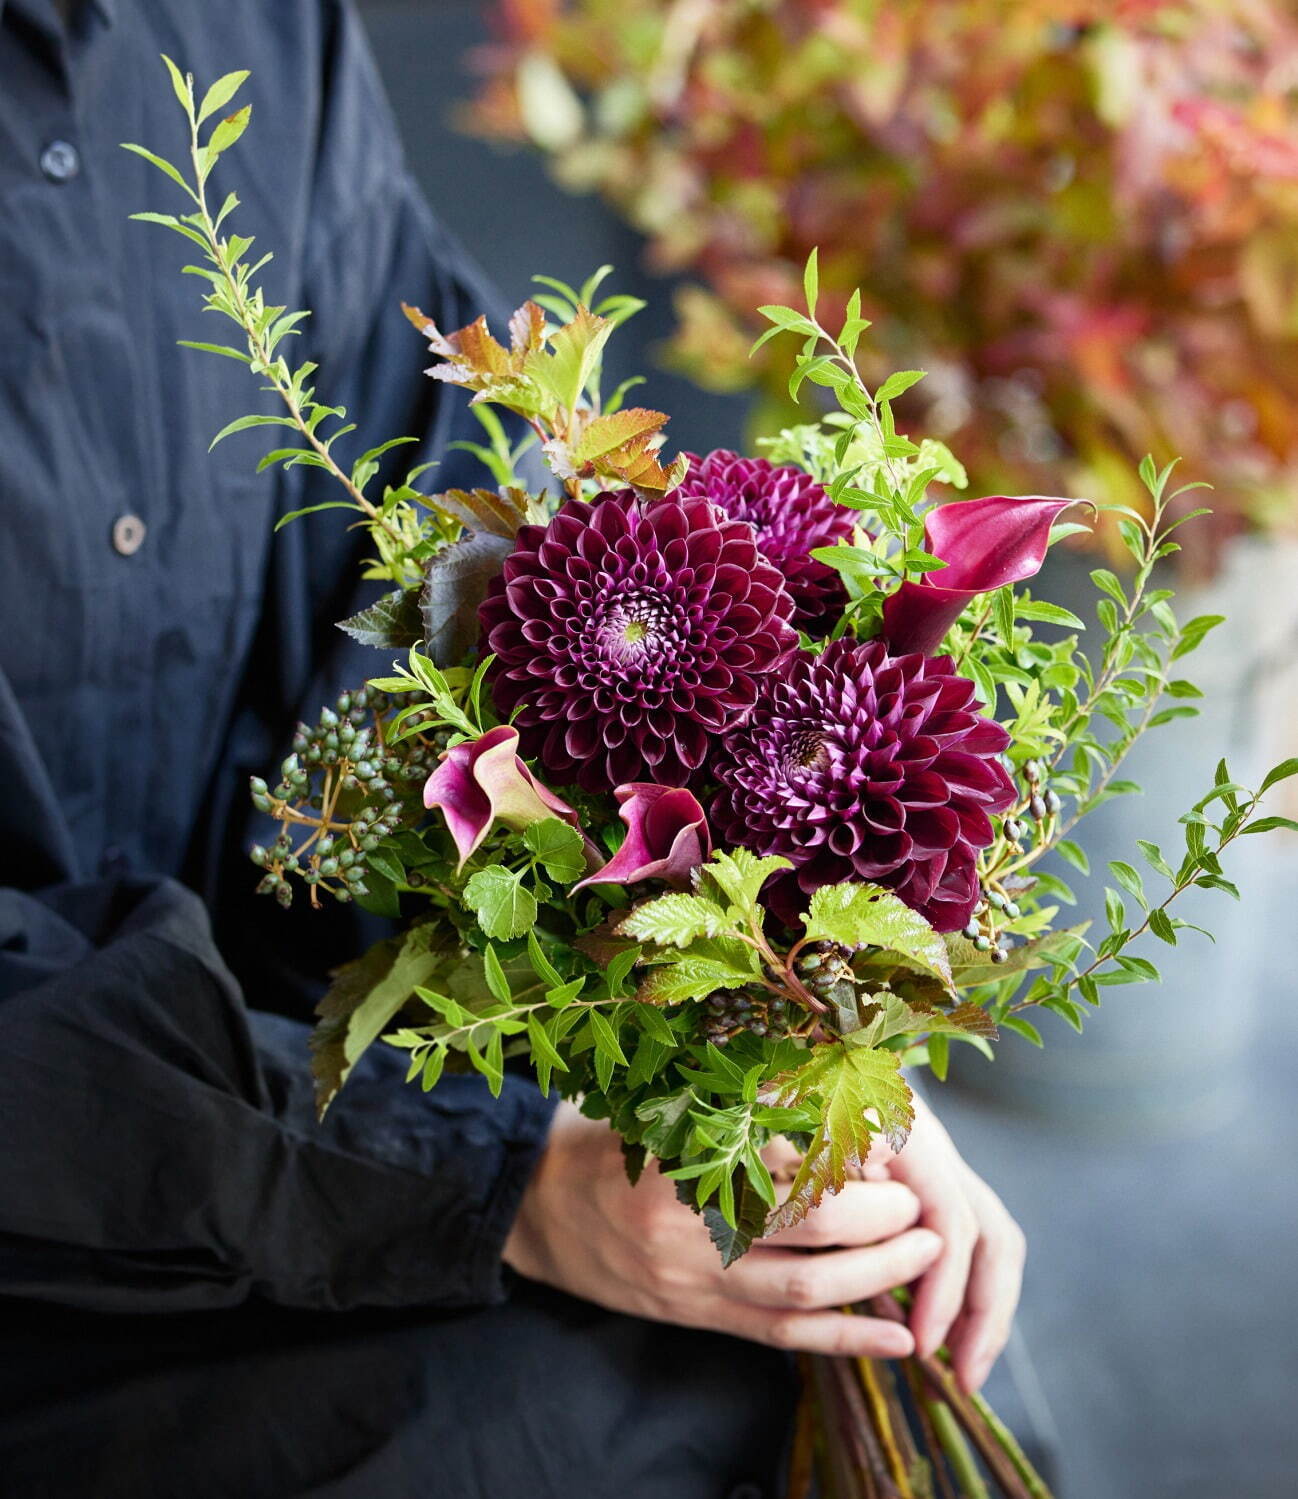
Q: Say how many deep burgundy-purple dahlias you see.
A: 3